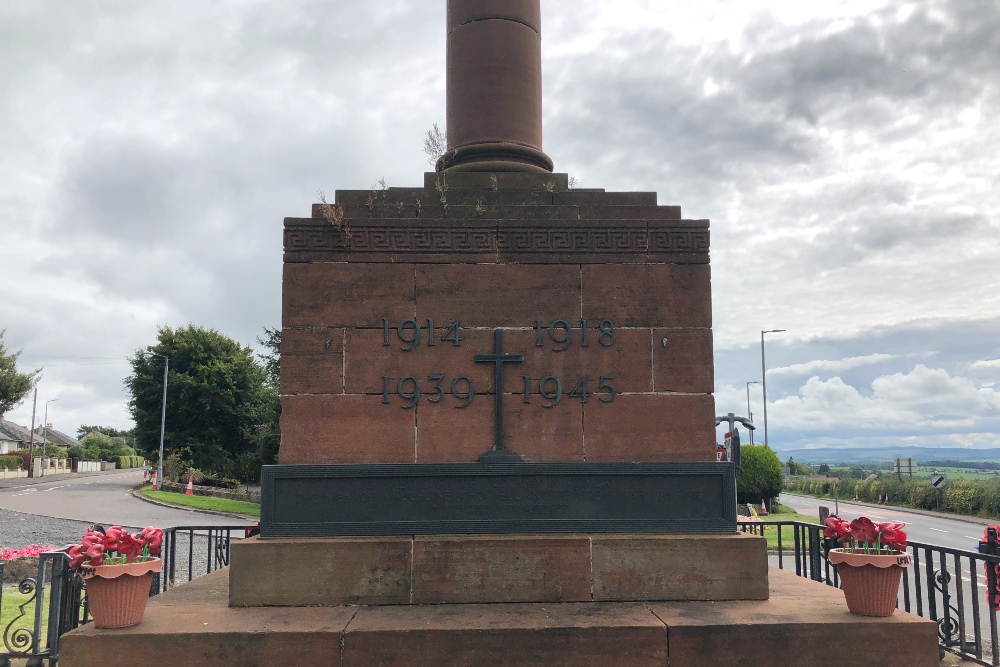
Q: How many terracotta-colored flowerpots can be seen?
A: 2